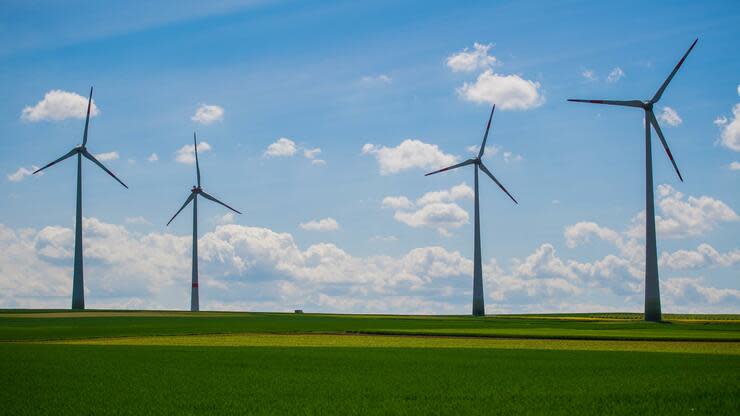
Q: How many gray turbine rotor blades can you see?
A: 12